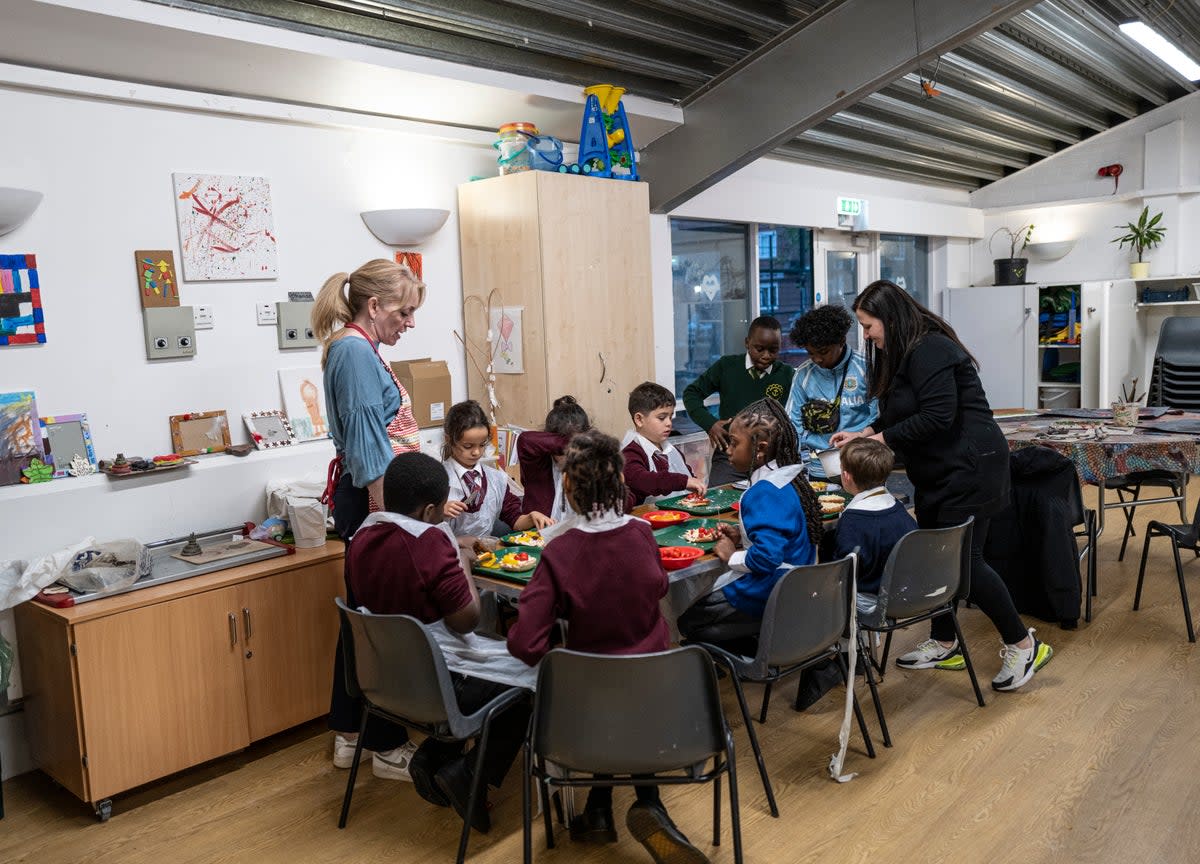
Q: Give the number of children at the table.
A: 9